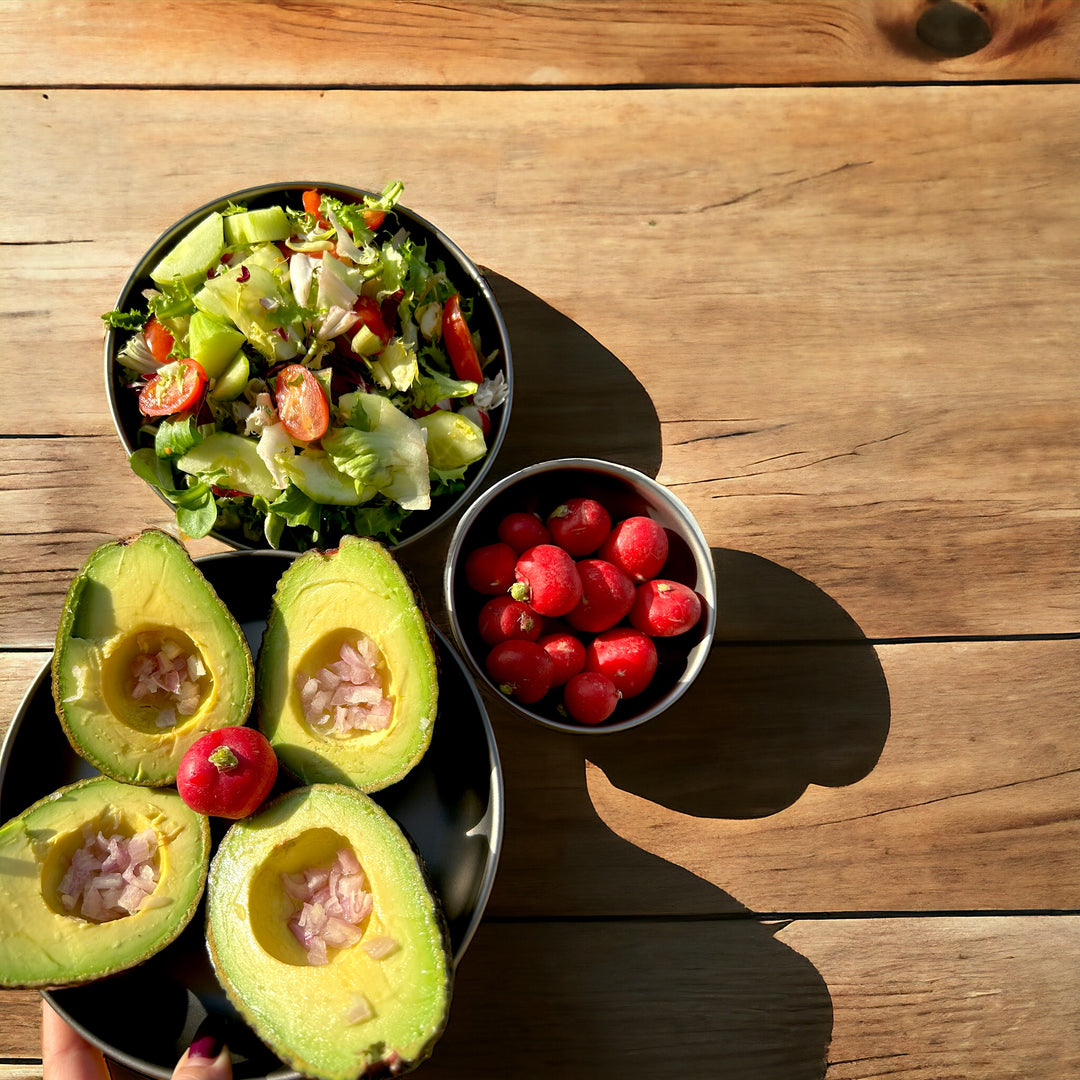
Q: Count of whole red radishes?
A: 13